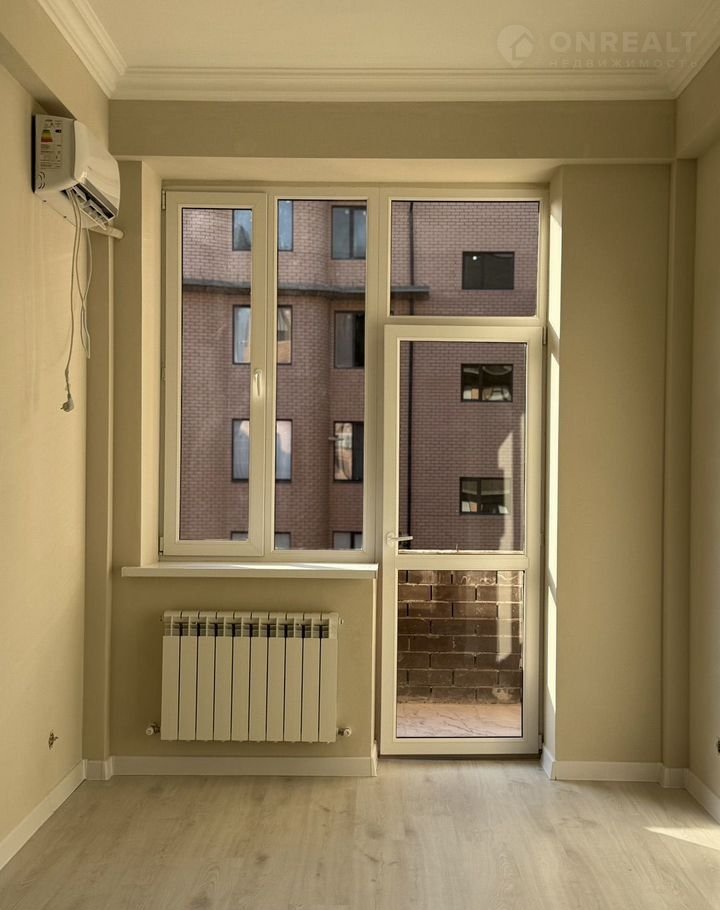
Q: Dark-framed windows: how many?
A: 11